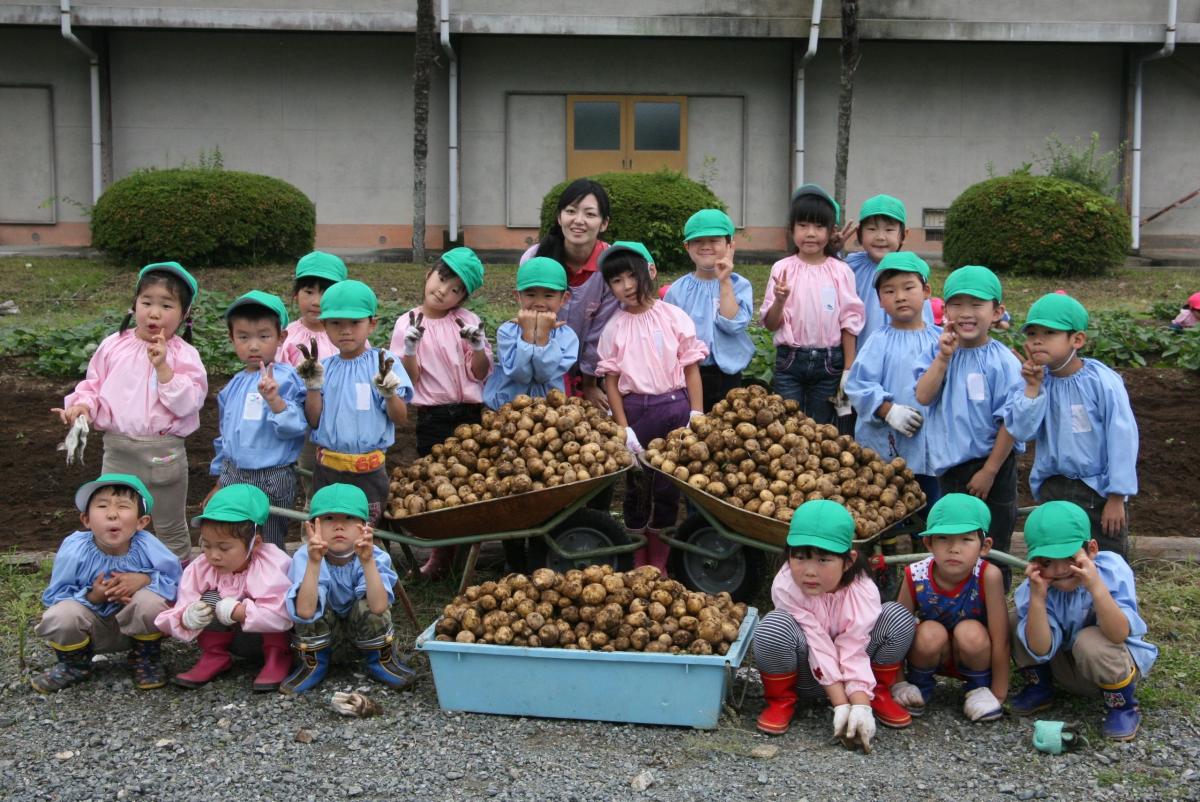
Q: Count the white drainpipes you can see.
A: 4